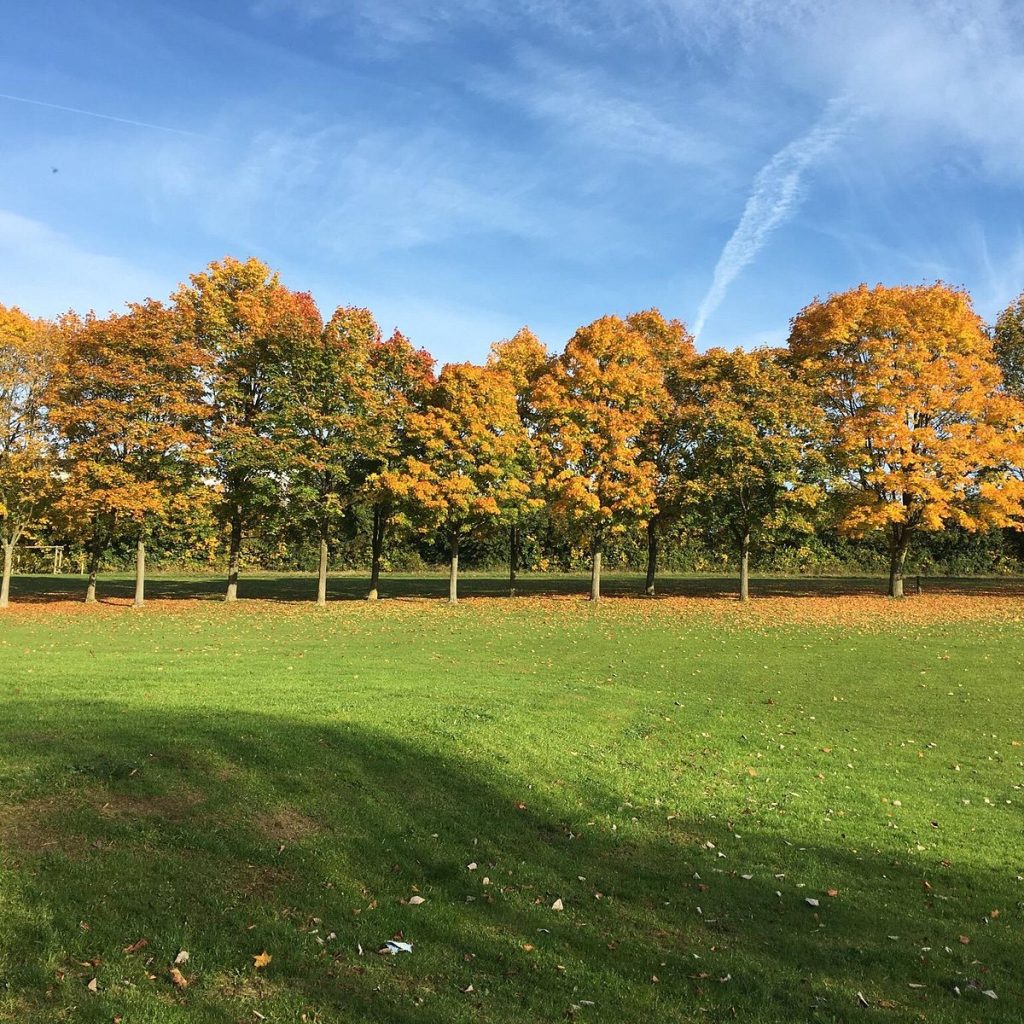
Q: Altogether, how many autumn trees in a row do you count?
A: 12